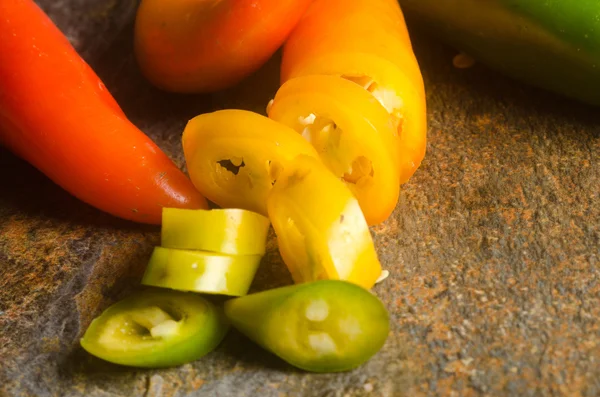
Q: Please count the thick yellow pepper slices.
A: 3